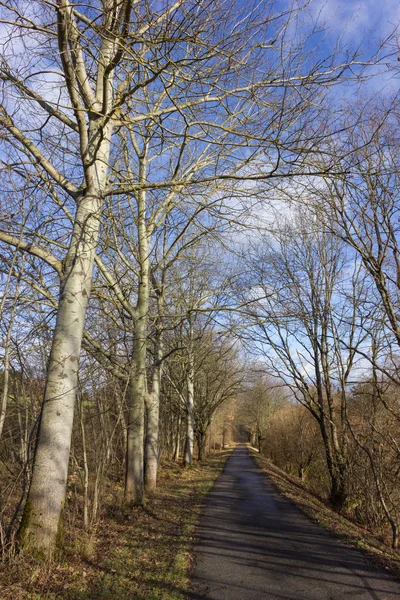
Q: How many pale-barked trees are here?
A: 4